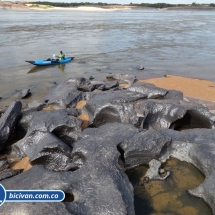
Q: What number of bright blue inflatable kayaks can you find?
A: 1